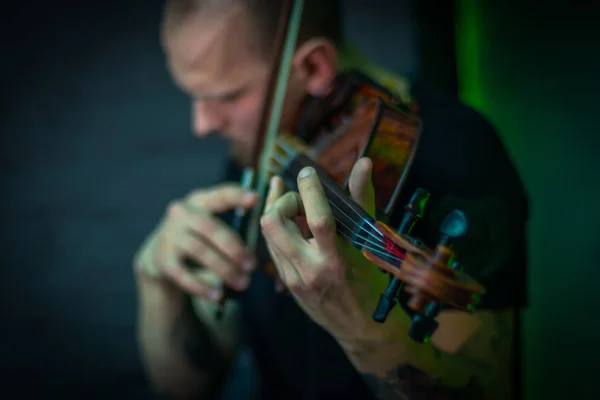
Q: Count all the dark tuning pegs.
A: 4